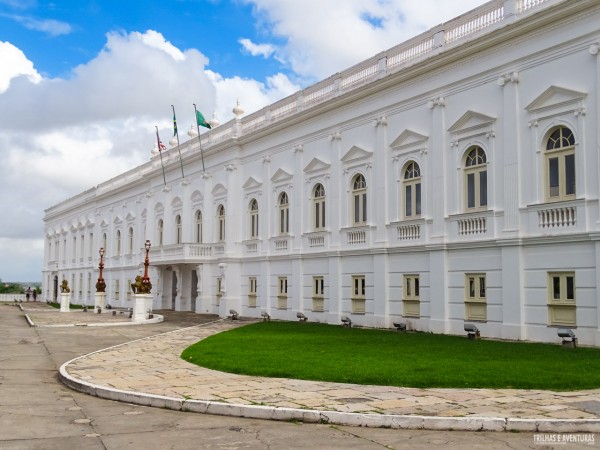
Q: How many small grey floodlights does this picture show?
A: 7